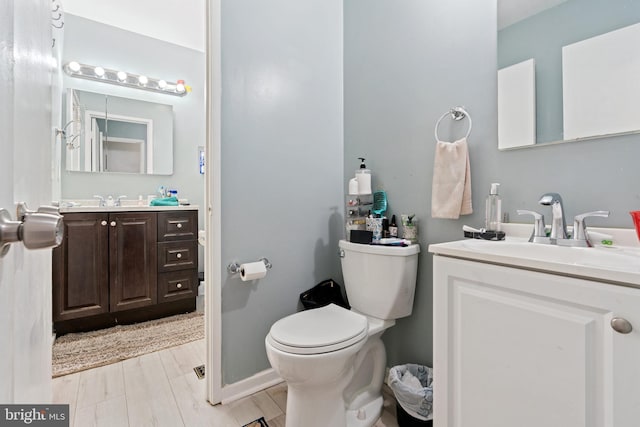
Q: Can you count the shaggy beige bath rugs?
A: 1